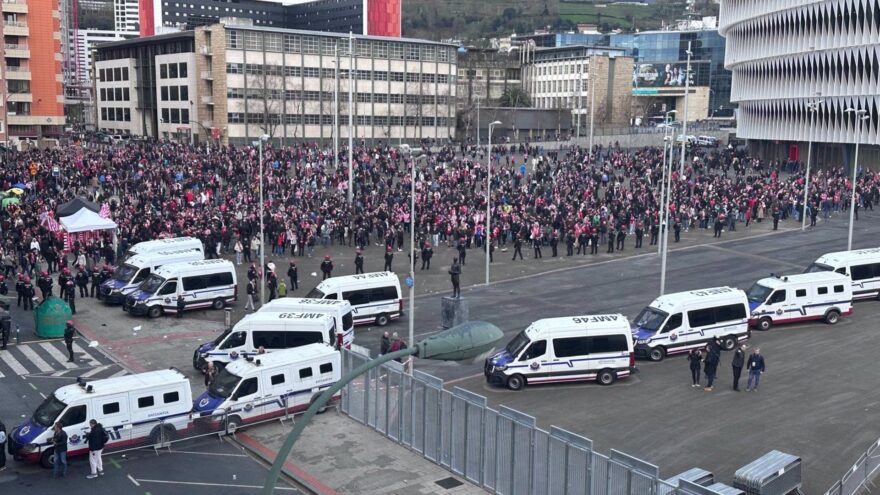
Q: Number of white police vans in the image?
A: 12